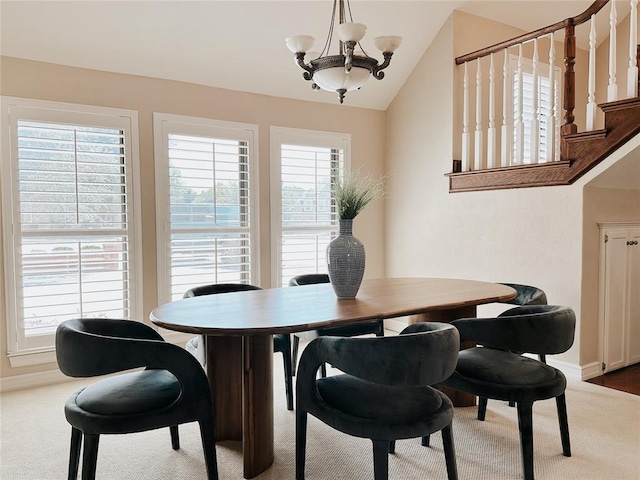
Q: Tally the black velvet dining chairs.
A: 6